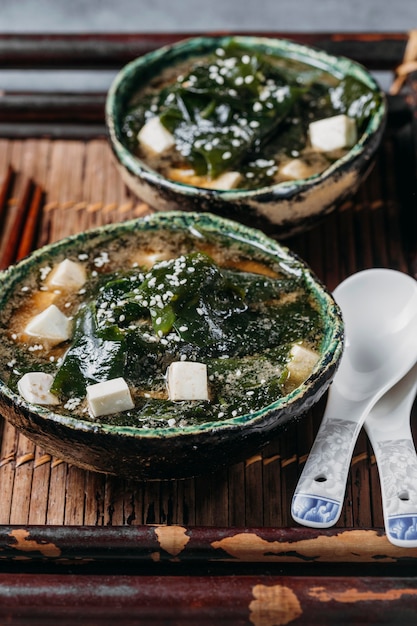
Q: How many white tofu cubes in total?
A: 10